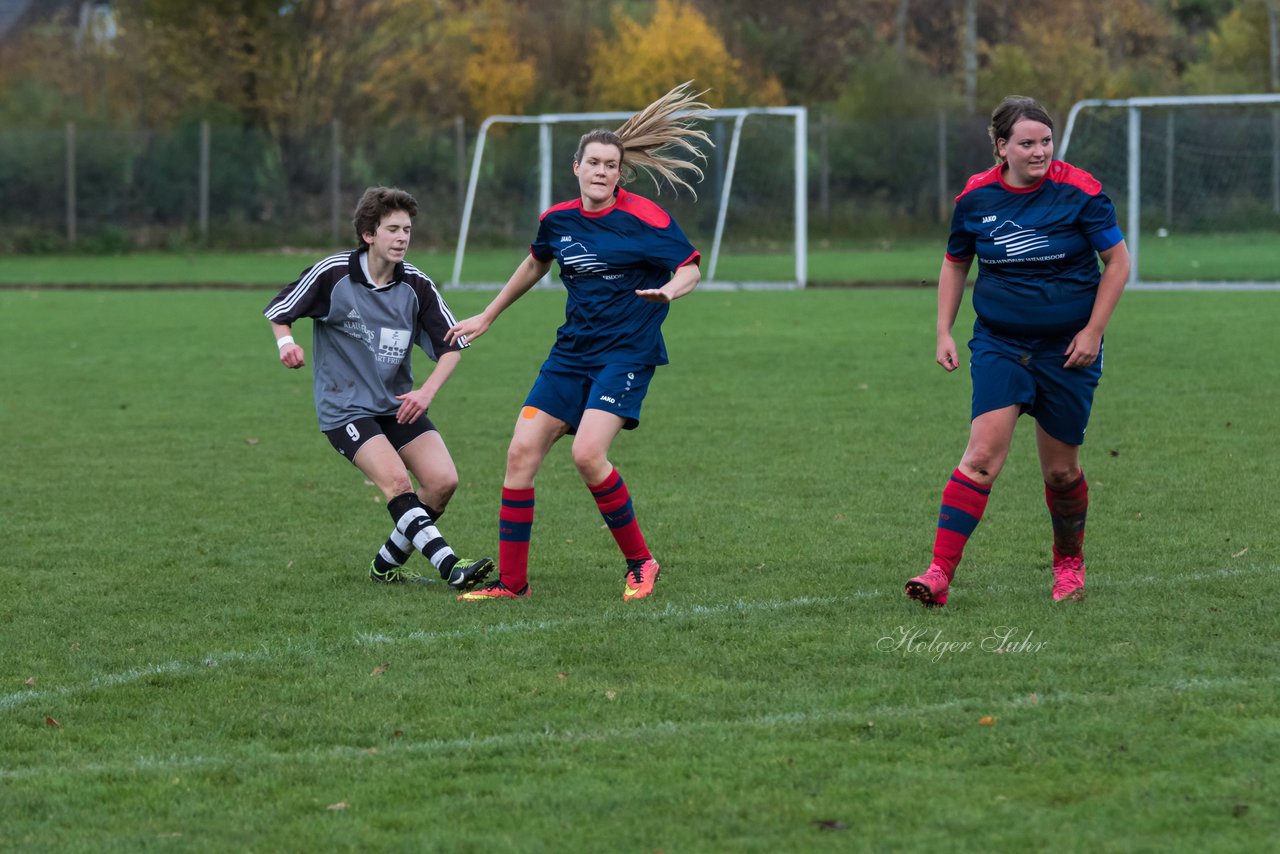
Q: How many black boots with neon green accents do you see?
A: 2